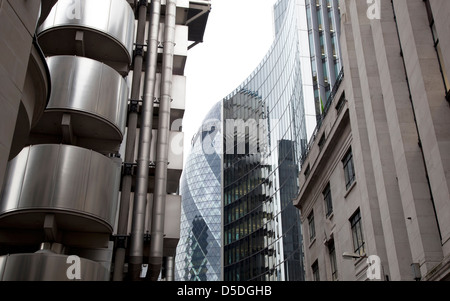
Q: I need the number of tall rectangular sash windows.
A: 6